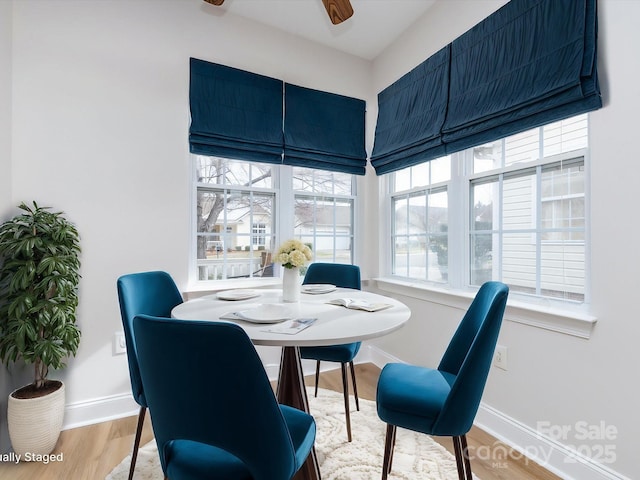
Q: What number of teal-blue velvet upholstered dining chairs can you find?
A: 4